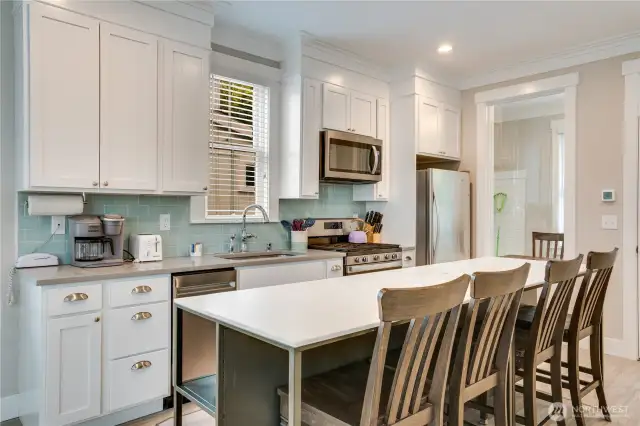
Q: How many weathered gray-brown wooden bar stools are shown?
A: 4